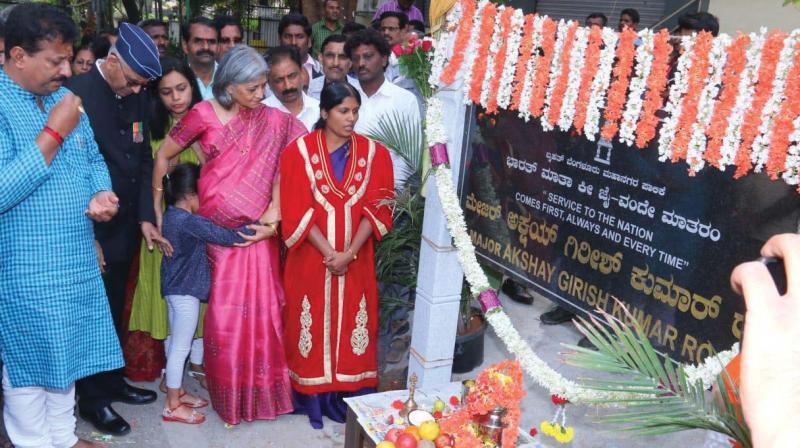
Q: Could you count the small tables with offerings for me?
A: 1